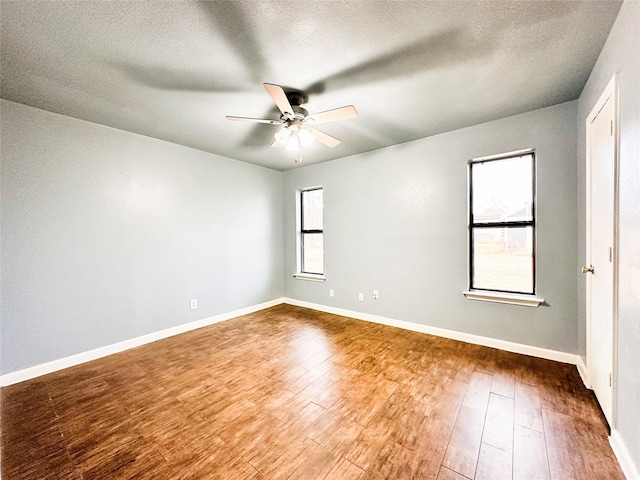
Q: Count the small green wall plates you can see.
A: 0